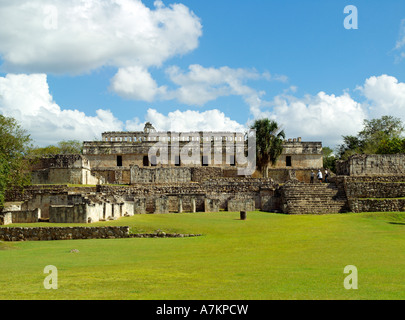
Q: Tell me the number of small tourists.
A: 3